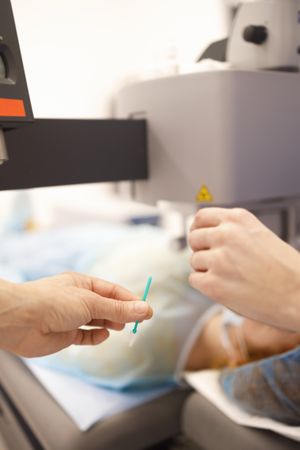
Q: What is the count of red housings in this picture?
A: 0